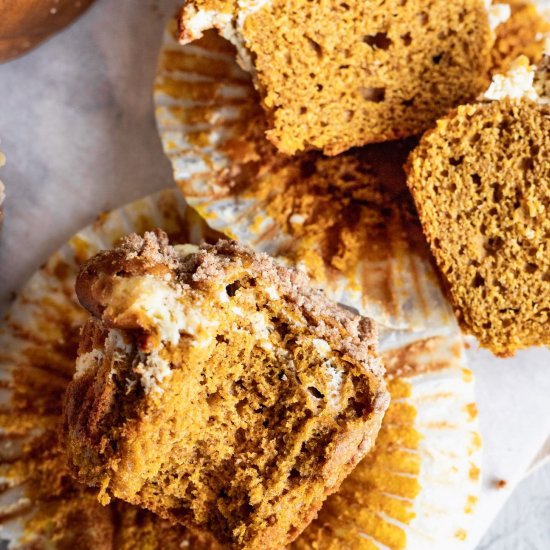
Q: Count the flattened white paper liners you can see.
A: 2